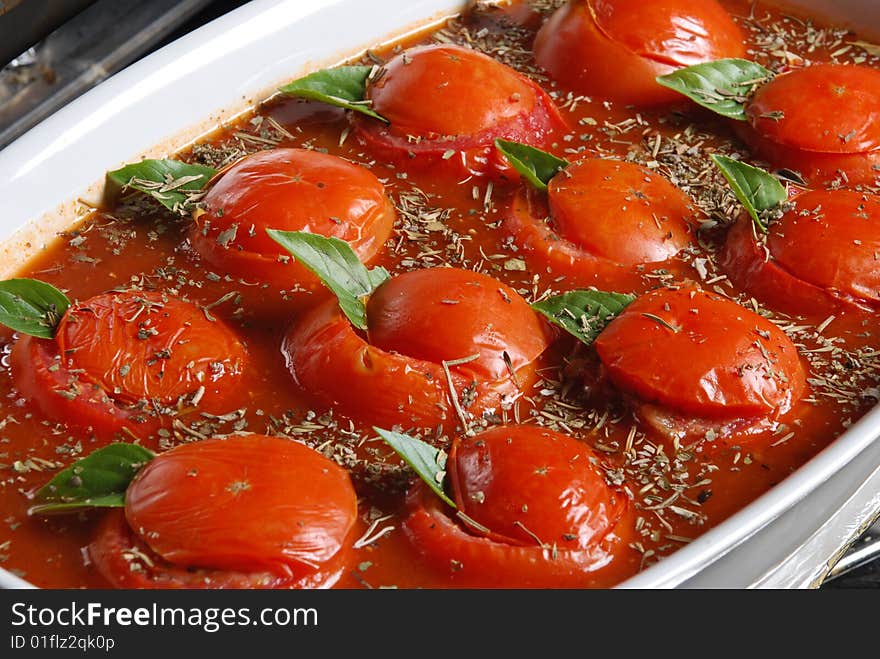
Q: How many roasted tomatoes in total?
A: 11